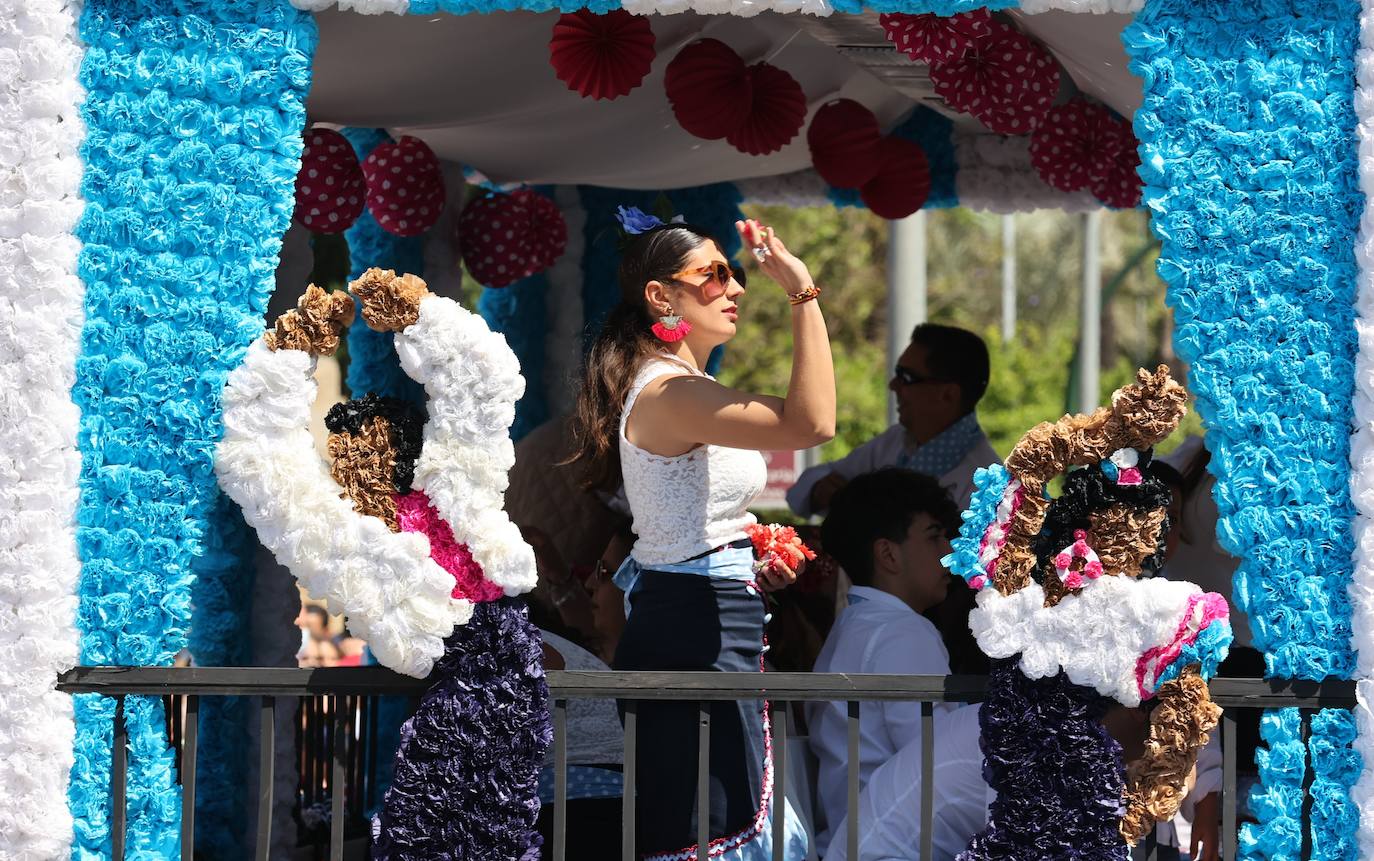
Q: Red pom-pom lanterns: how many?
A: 14